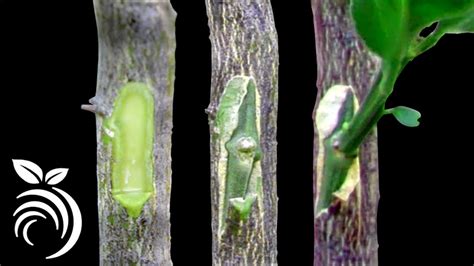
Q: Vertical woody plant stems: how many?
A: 3